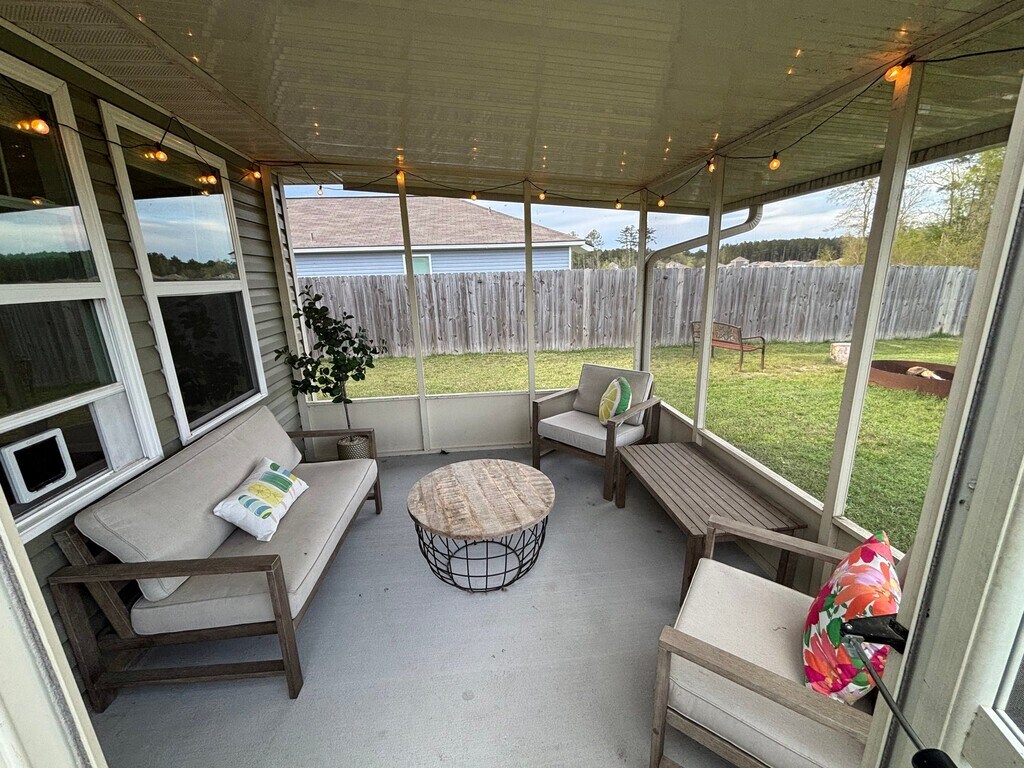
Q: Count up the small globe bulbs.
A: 13